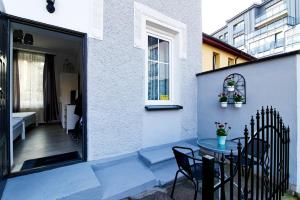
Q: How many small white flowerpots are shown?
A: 3